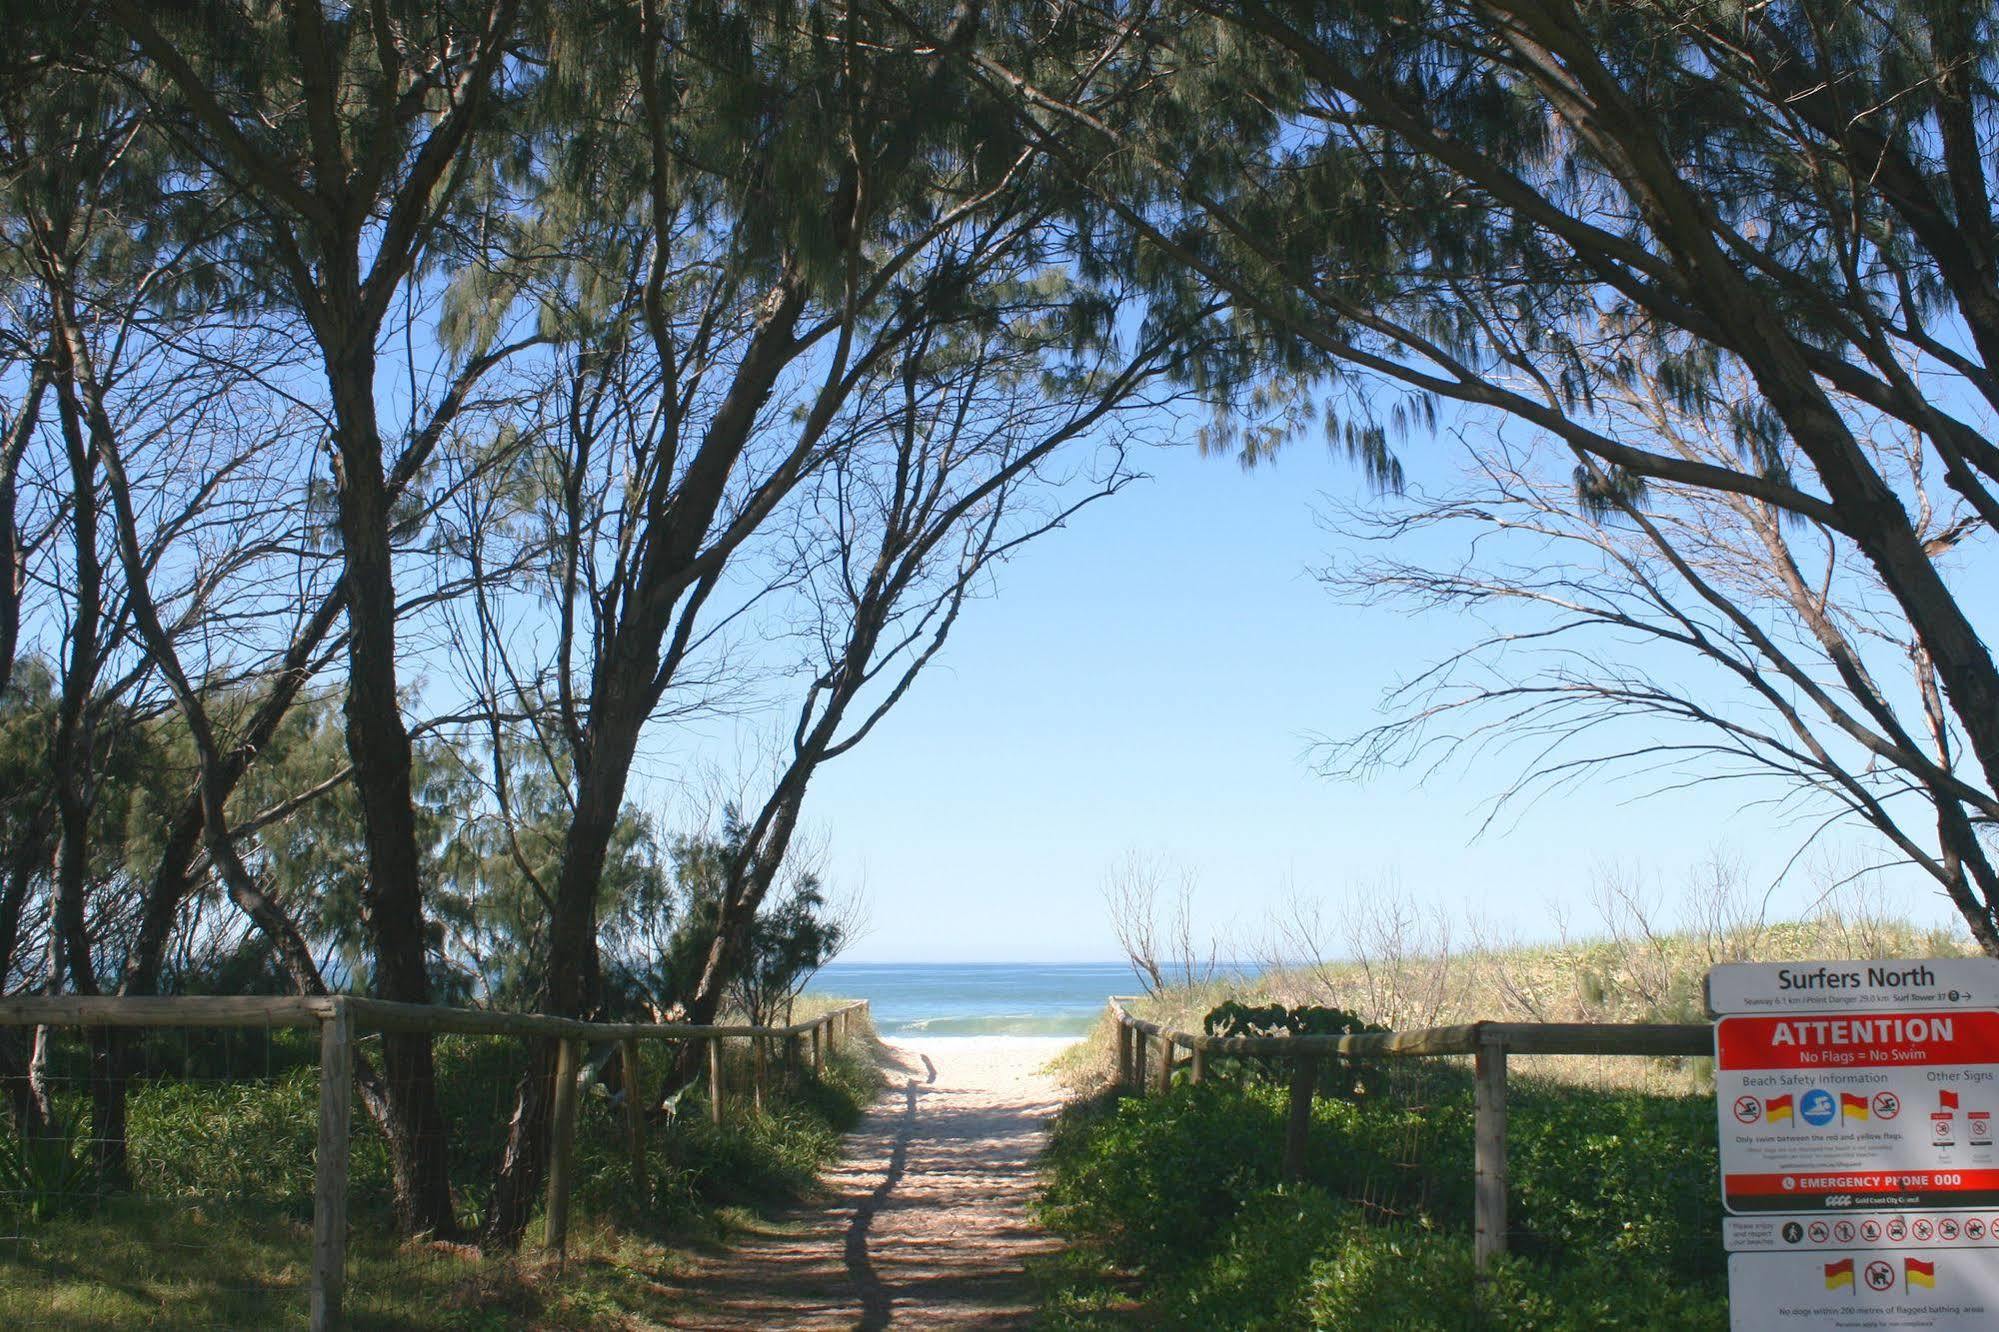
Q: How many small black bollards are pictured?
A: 0